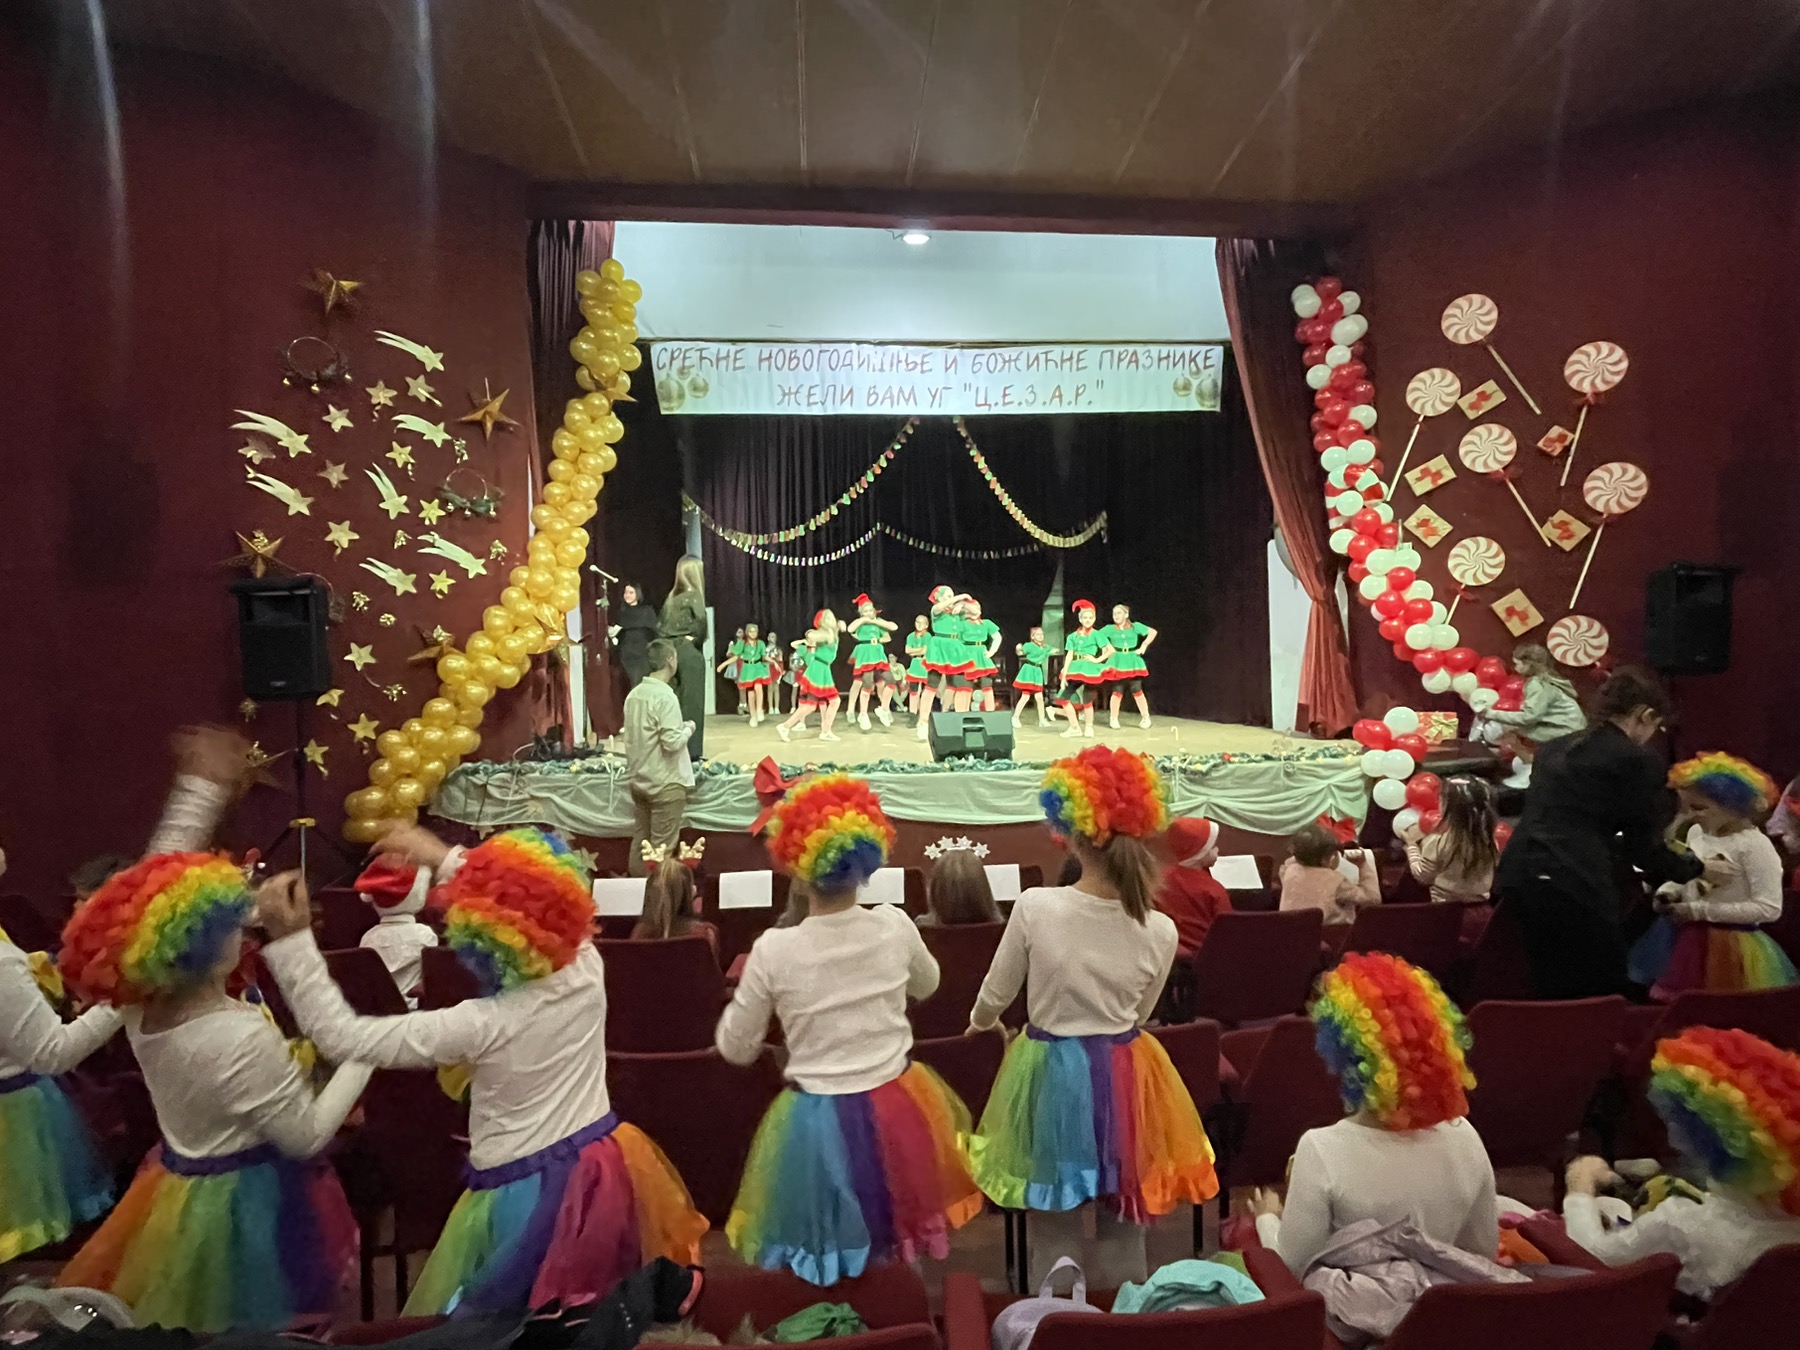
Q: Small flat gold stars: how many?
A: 13